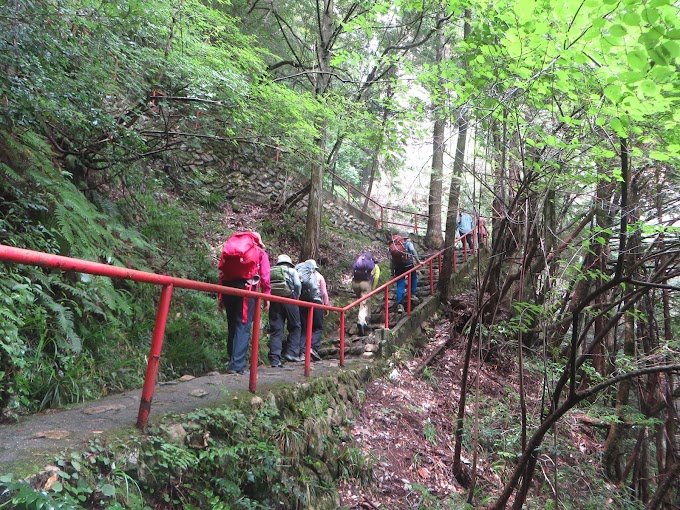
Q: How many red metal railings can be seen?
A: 2